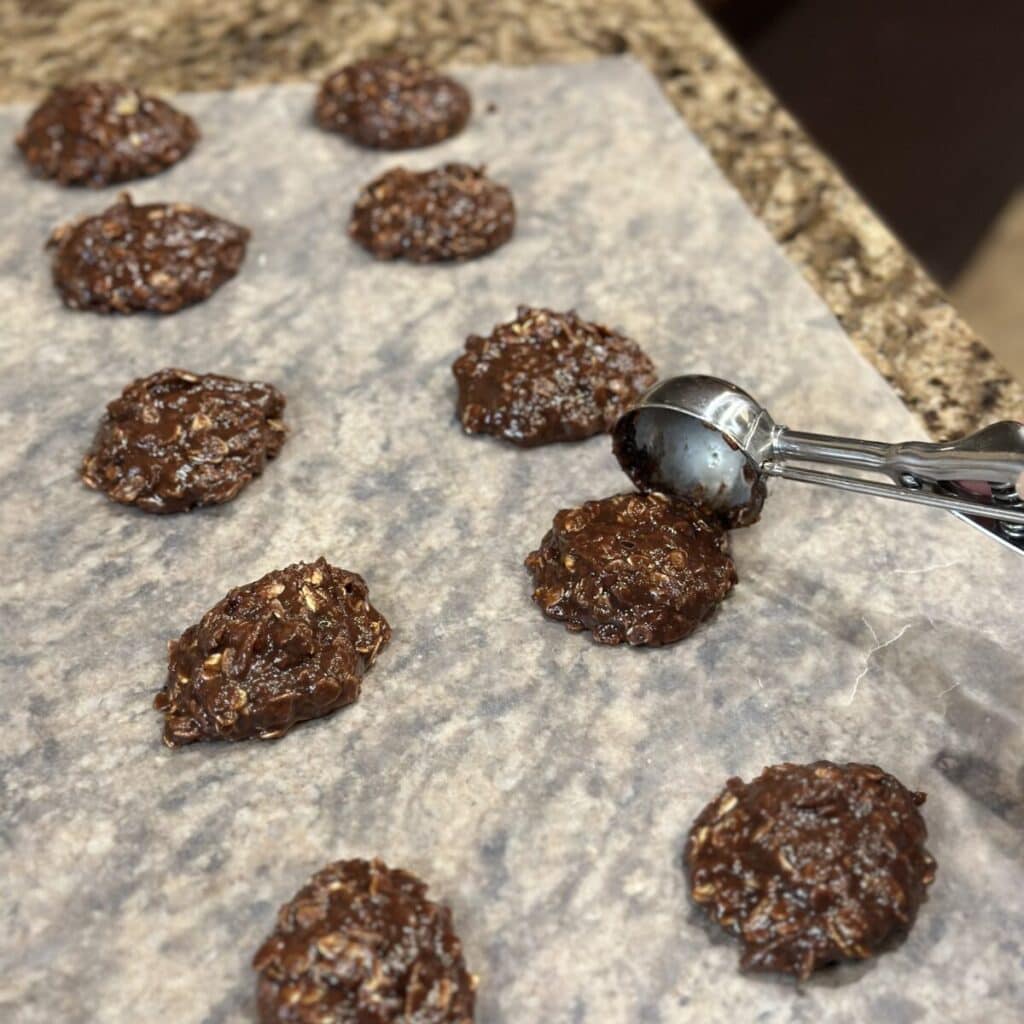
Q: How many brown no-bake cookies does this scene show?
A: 10